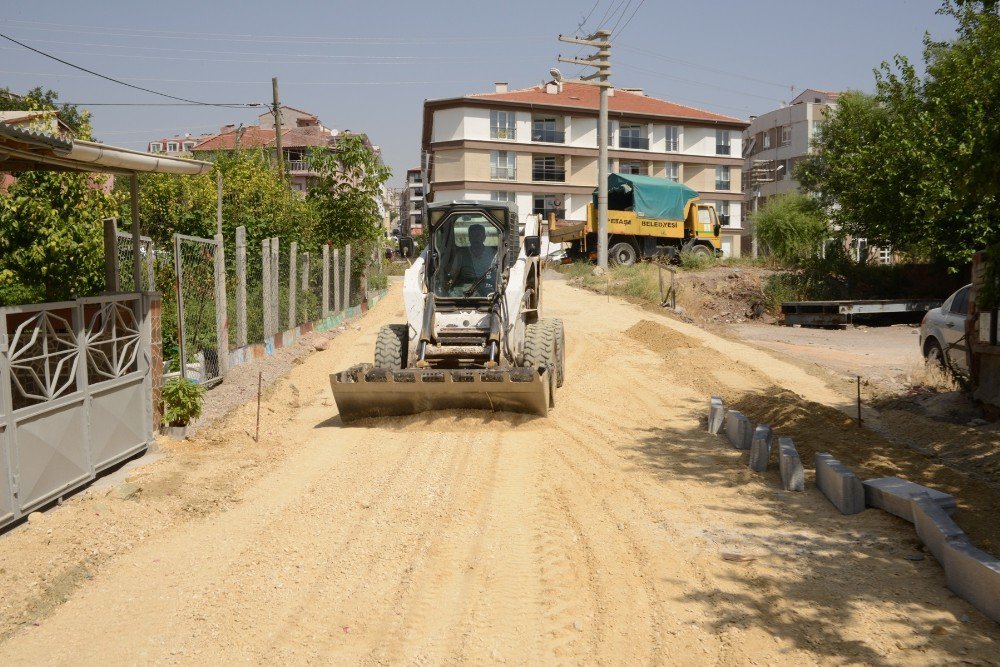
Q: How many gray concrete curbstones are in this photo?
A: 8